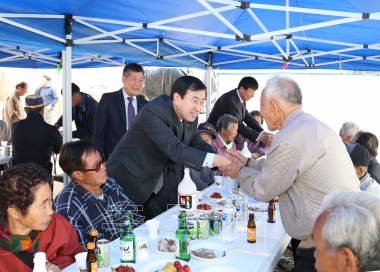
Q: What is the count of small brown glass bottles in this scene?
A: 4